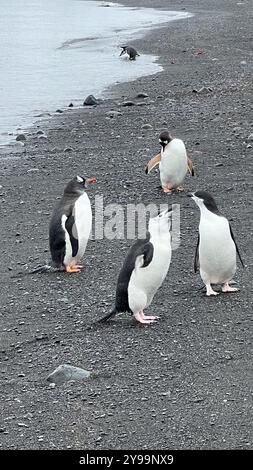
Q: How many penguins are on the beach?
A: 5